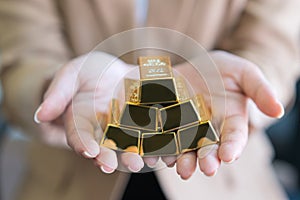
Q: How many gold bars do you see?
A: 6